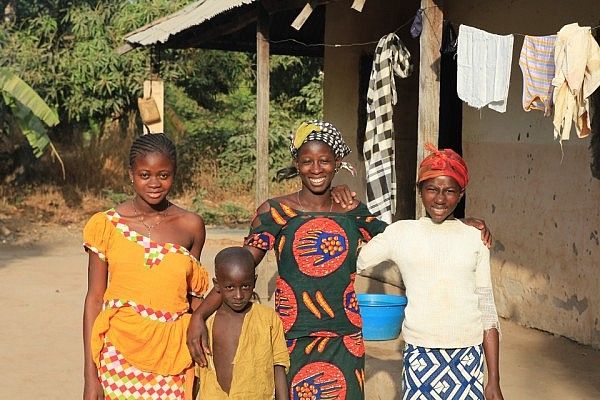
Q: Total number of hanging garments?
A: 4